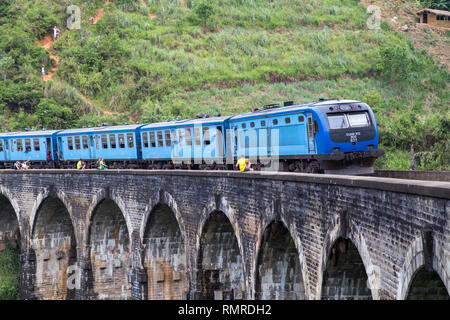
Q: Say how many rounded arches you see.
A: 8